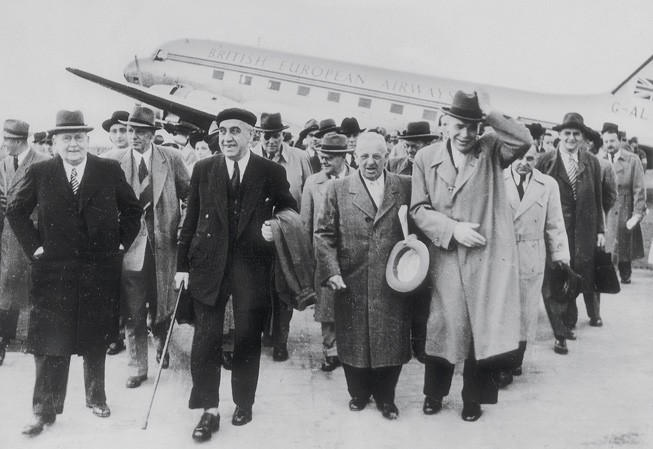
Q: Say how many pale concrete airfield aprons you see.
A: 1